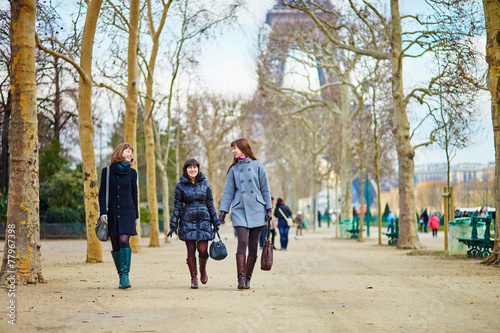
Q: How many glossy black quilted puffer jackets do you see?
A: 1